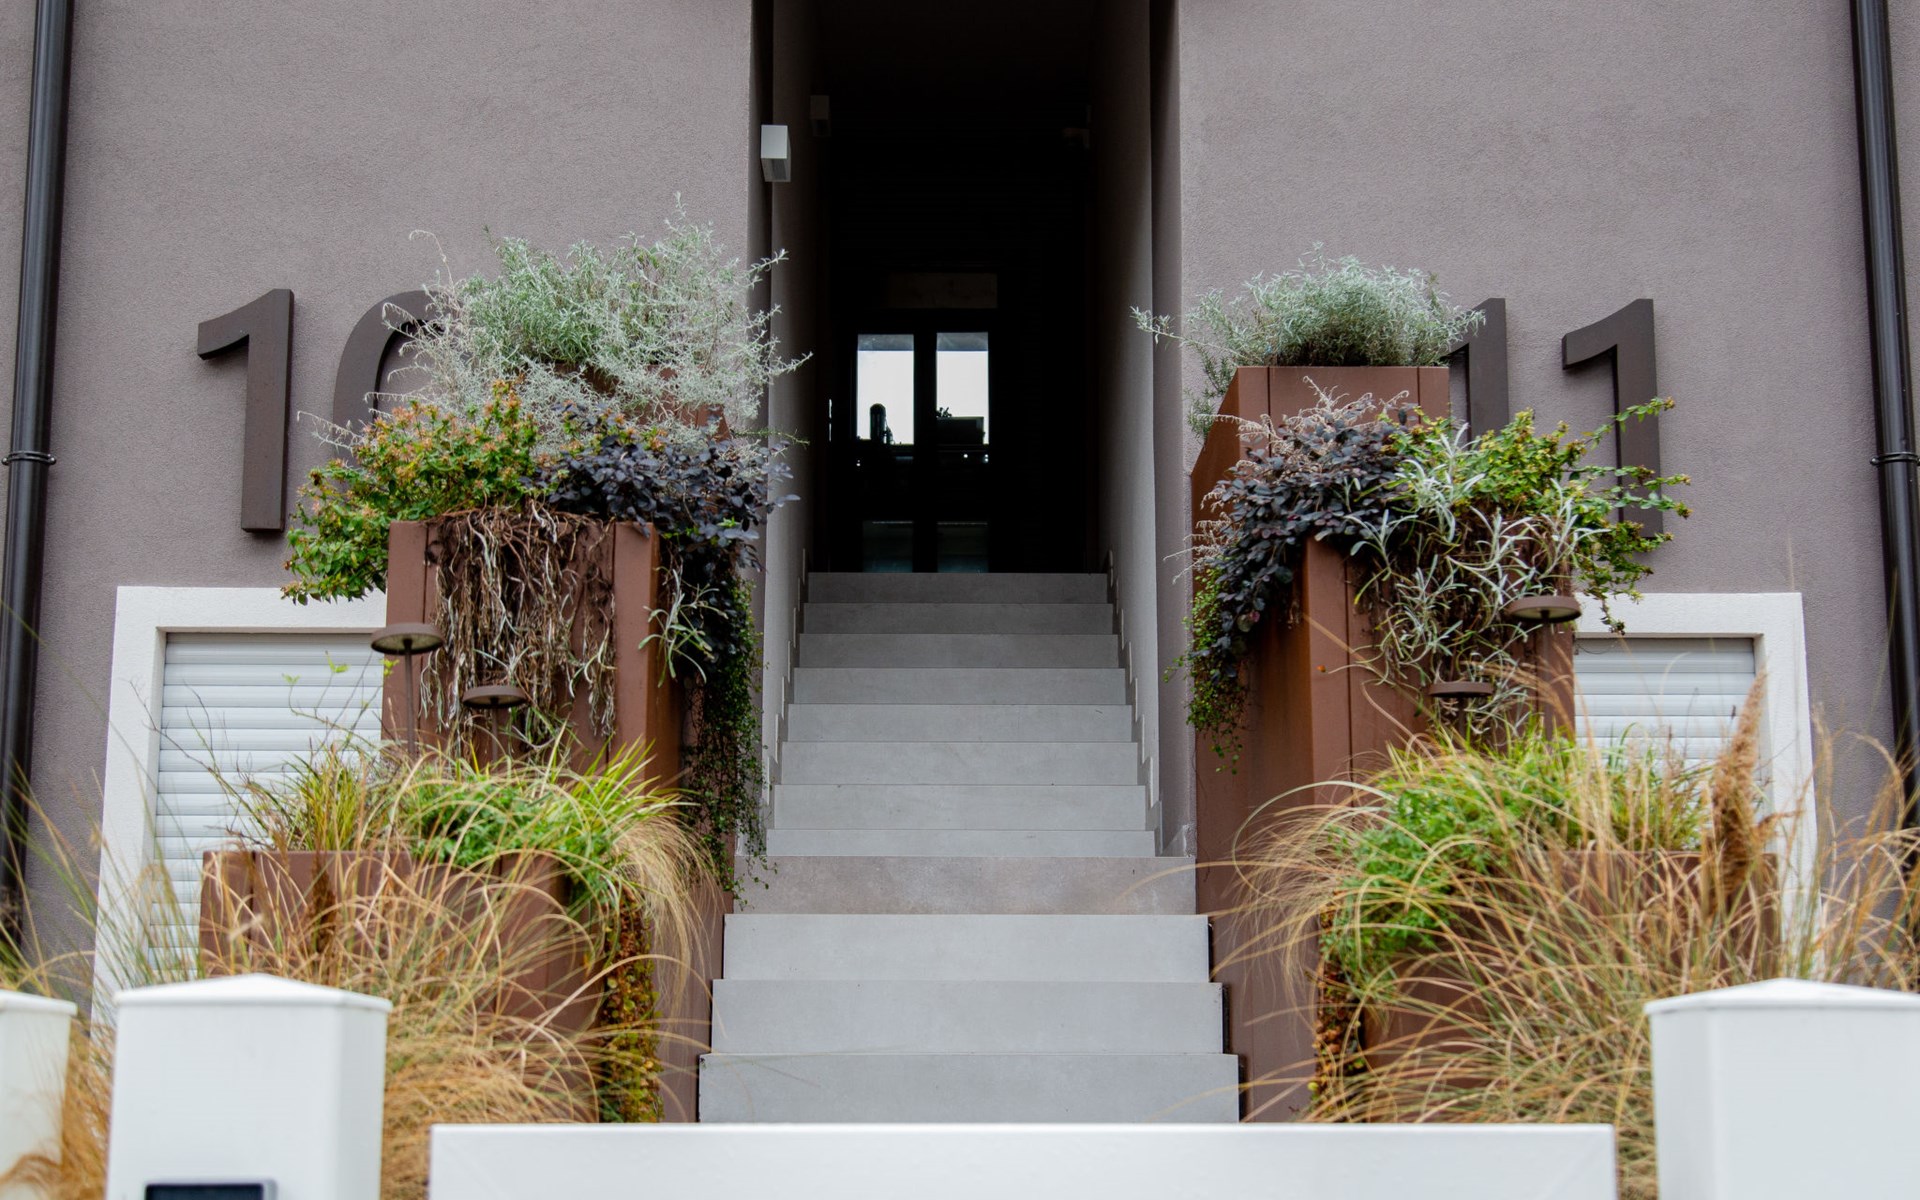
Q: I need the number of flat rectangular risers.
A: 12